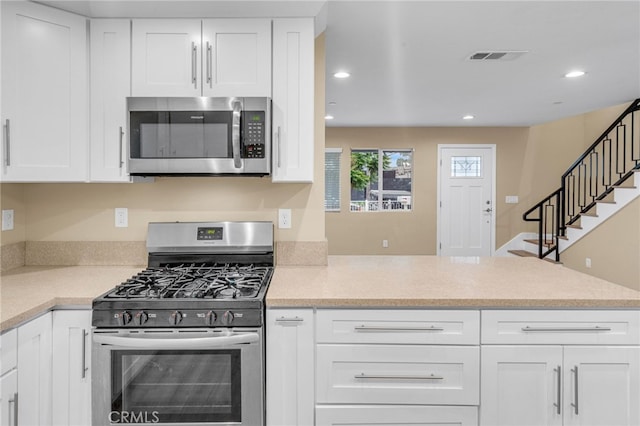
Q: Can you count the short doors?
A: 2